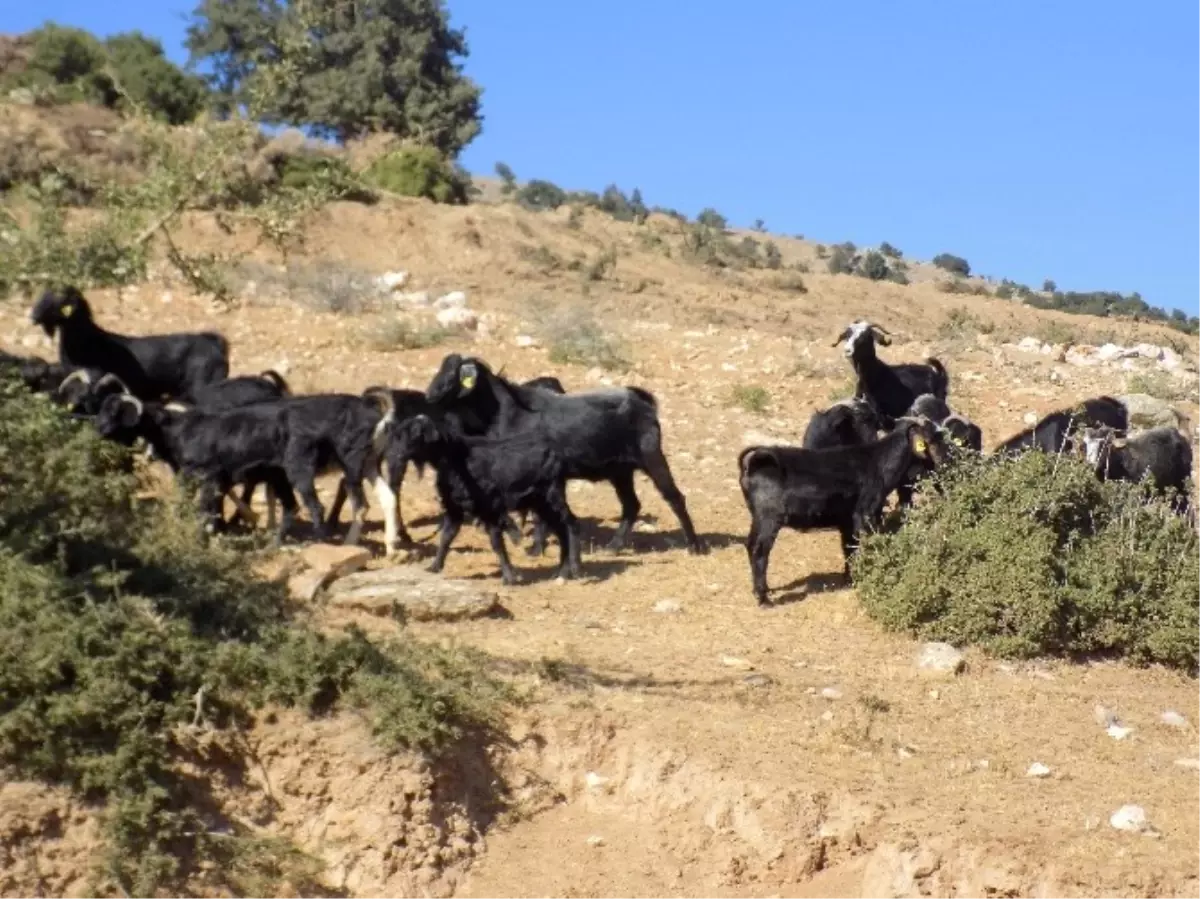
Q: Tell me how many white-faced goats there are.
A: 2